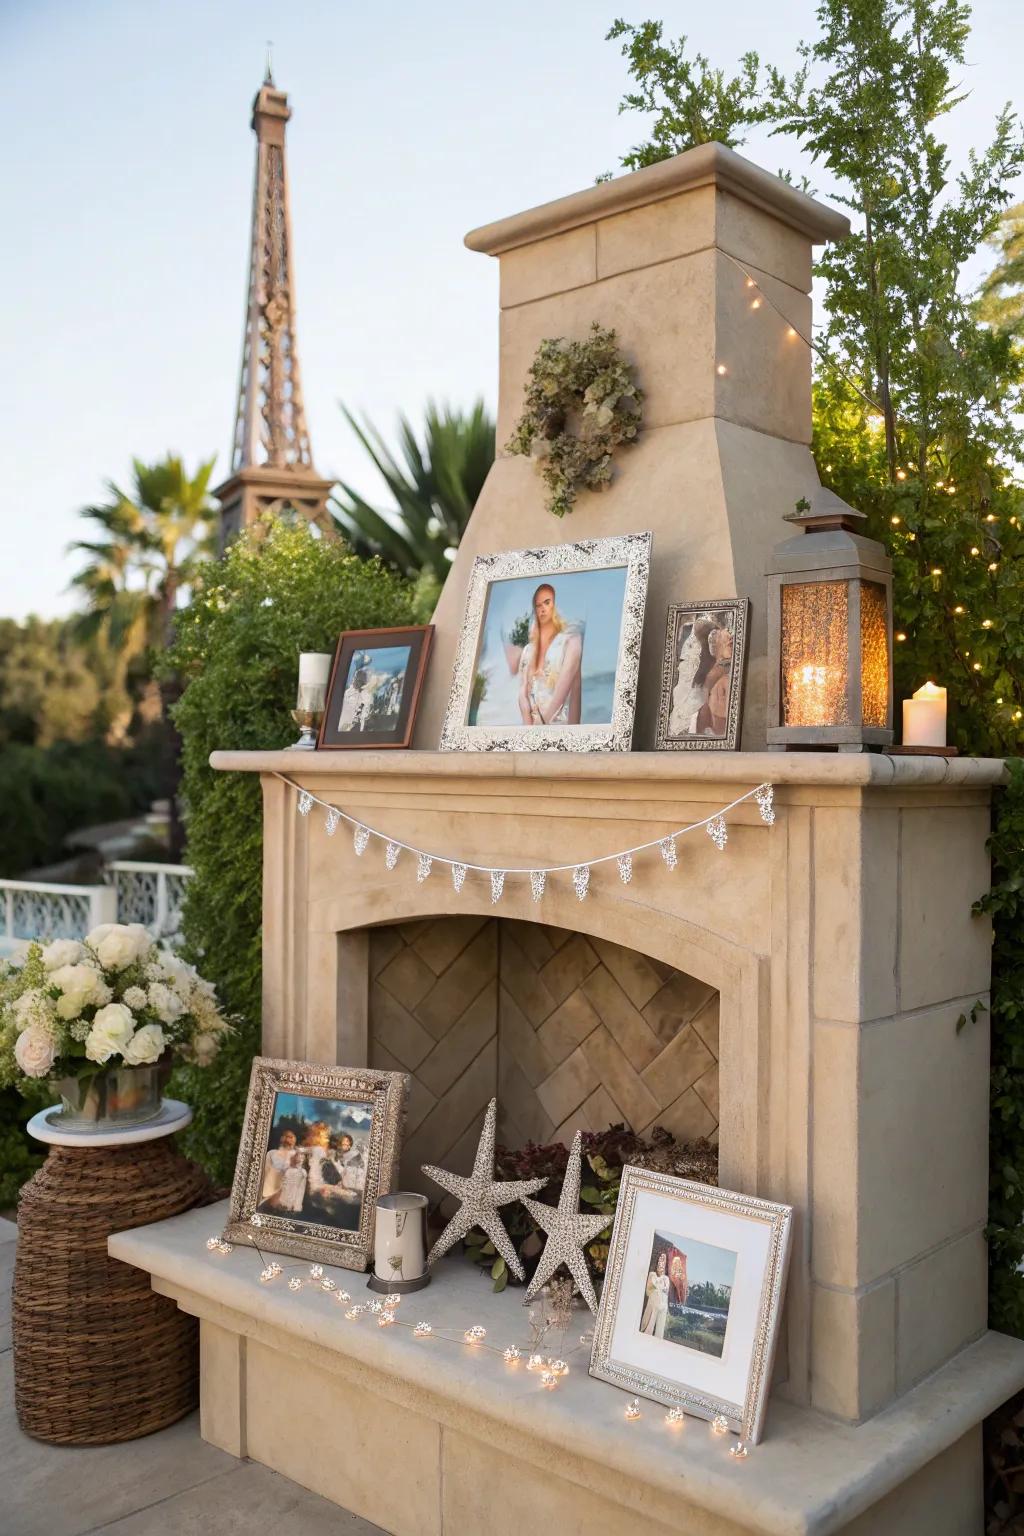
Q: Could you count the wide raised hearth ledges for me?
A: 1